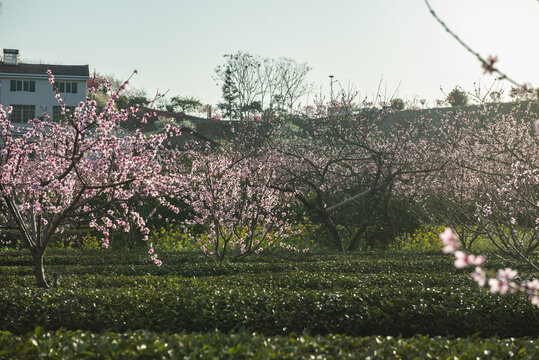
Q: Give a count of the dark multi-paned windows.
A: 4